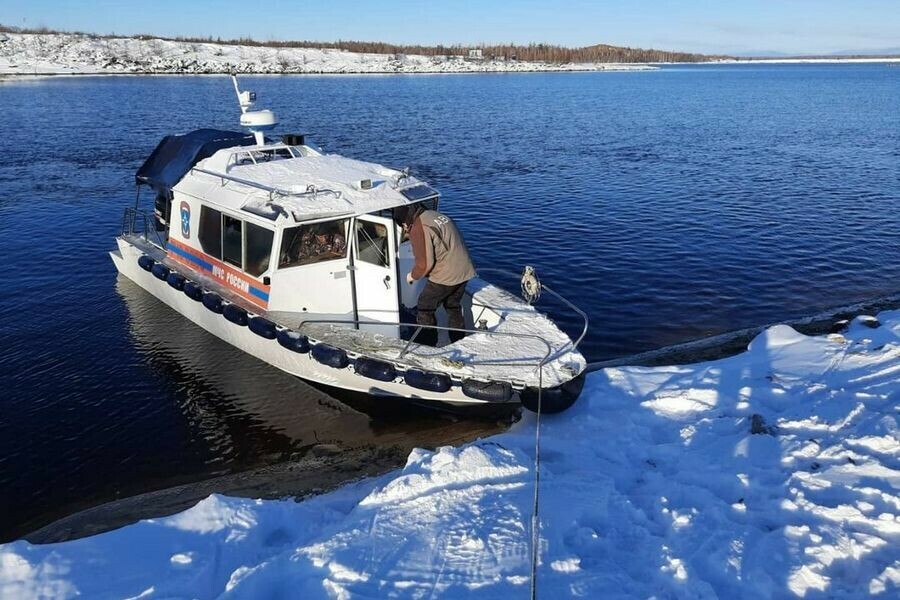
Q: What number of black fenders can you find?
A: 13